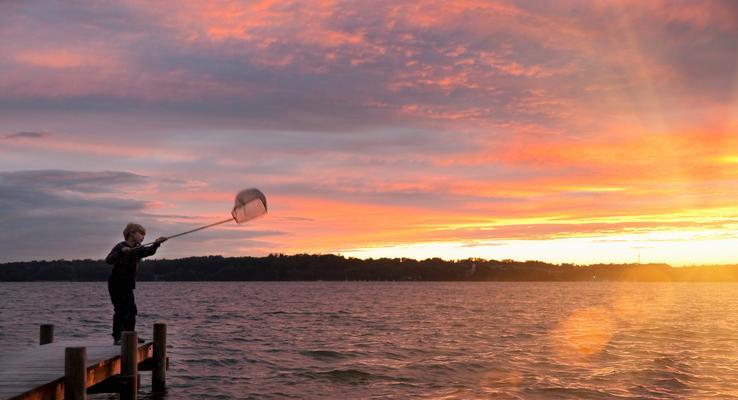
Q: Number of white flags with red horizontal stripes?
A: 0